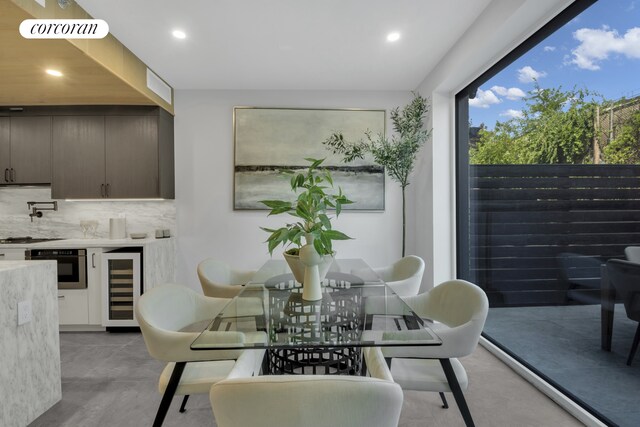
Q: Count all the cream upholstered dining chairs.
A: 5